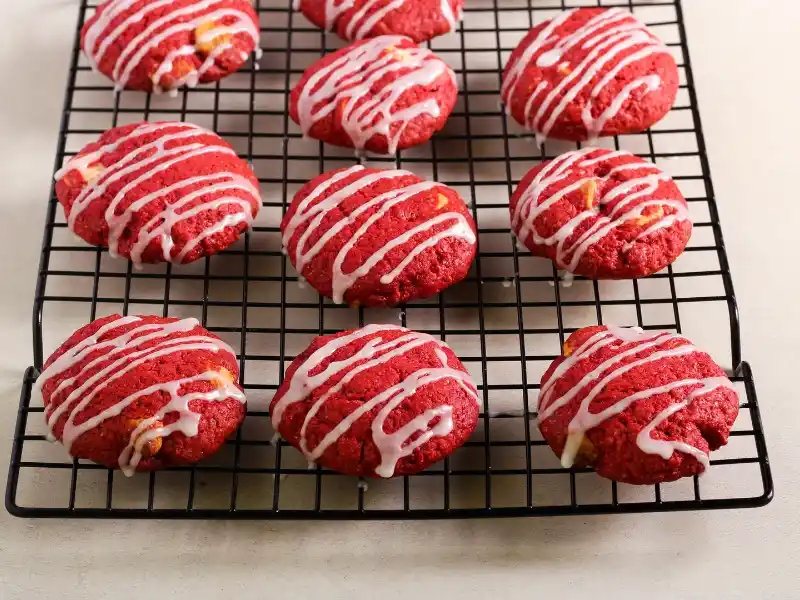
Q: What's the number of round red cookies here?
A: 10